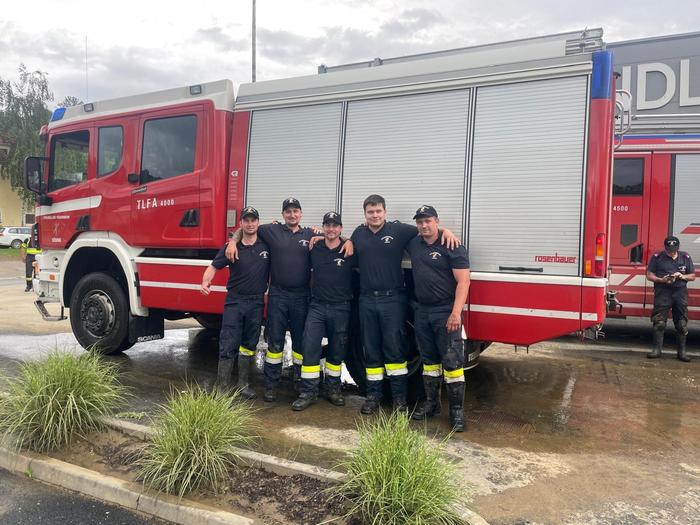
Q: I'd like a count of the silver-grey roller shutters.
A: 4